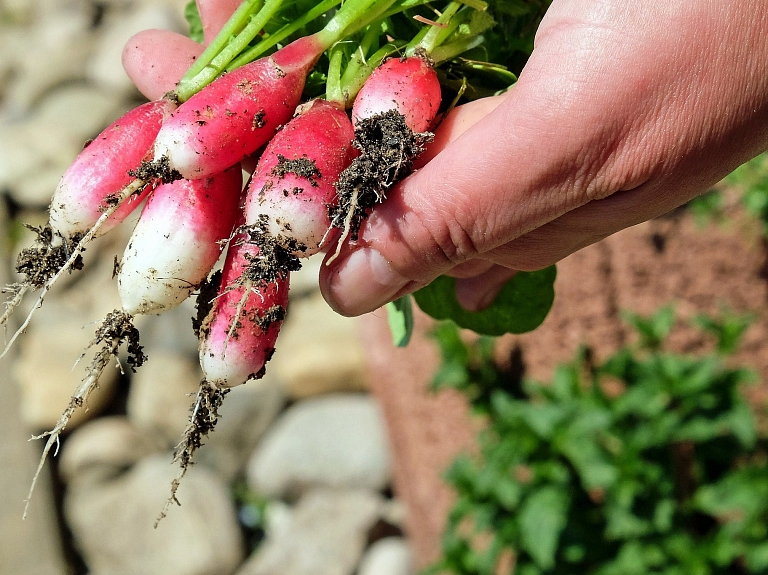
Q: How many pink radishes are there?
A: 6